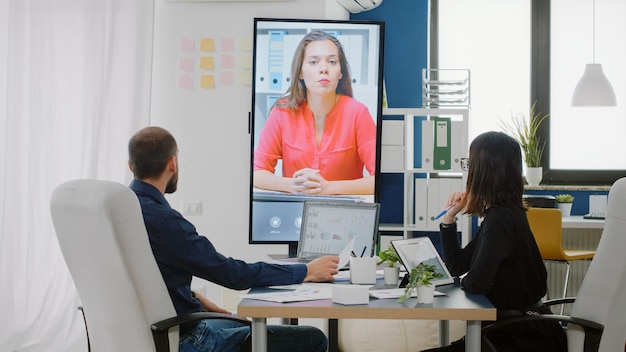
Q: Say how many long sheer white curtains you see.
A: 1